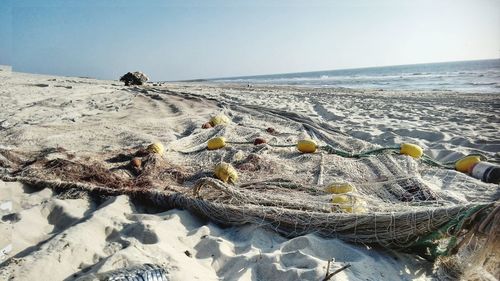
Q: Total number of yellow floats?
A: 9